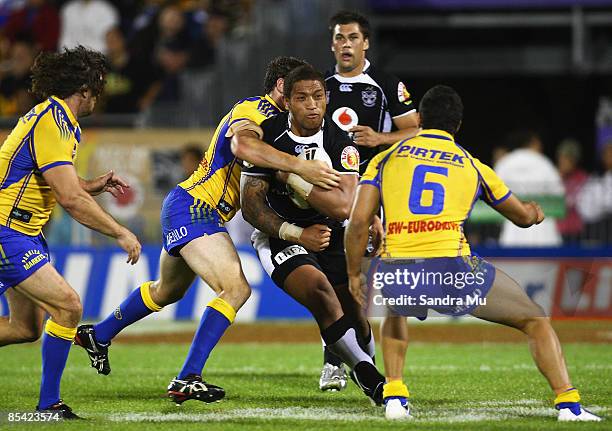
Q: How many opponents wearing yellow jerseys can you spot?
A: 3